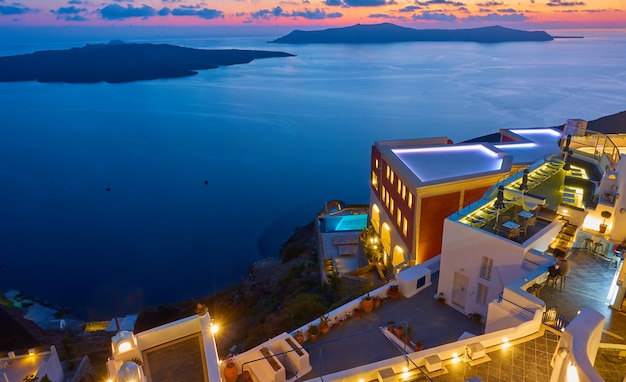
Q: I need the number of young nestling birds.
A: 0